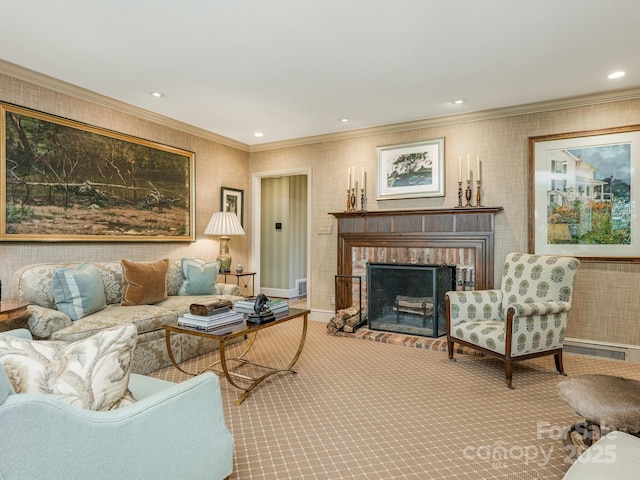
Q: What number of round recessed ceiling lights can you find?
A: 5